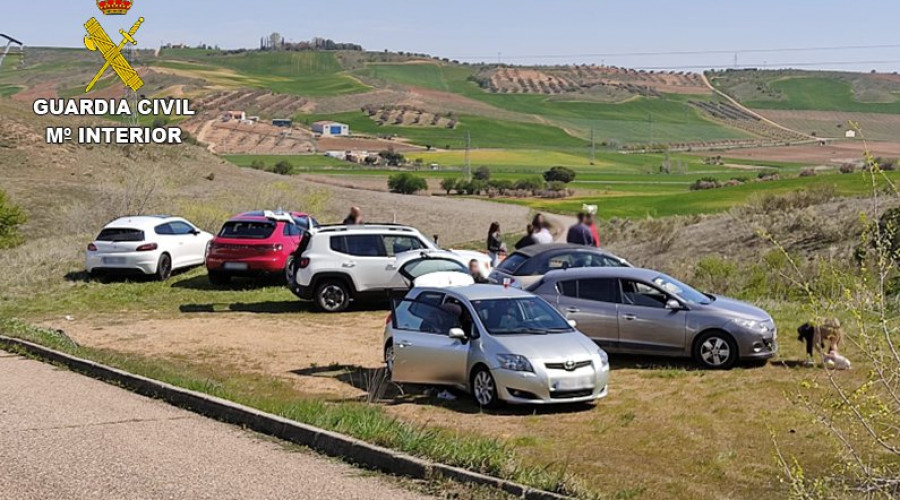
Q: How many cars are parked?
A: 6